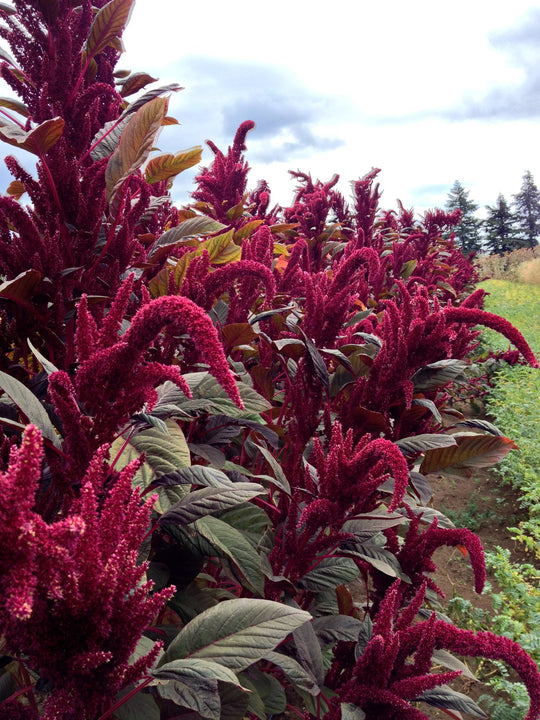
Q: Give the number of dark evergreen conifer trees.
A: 3